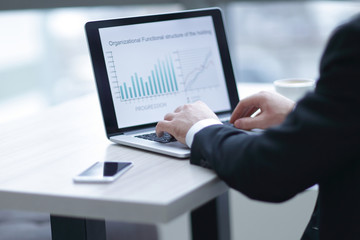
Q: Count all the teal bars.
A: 14